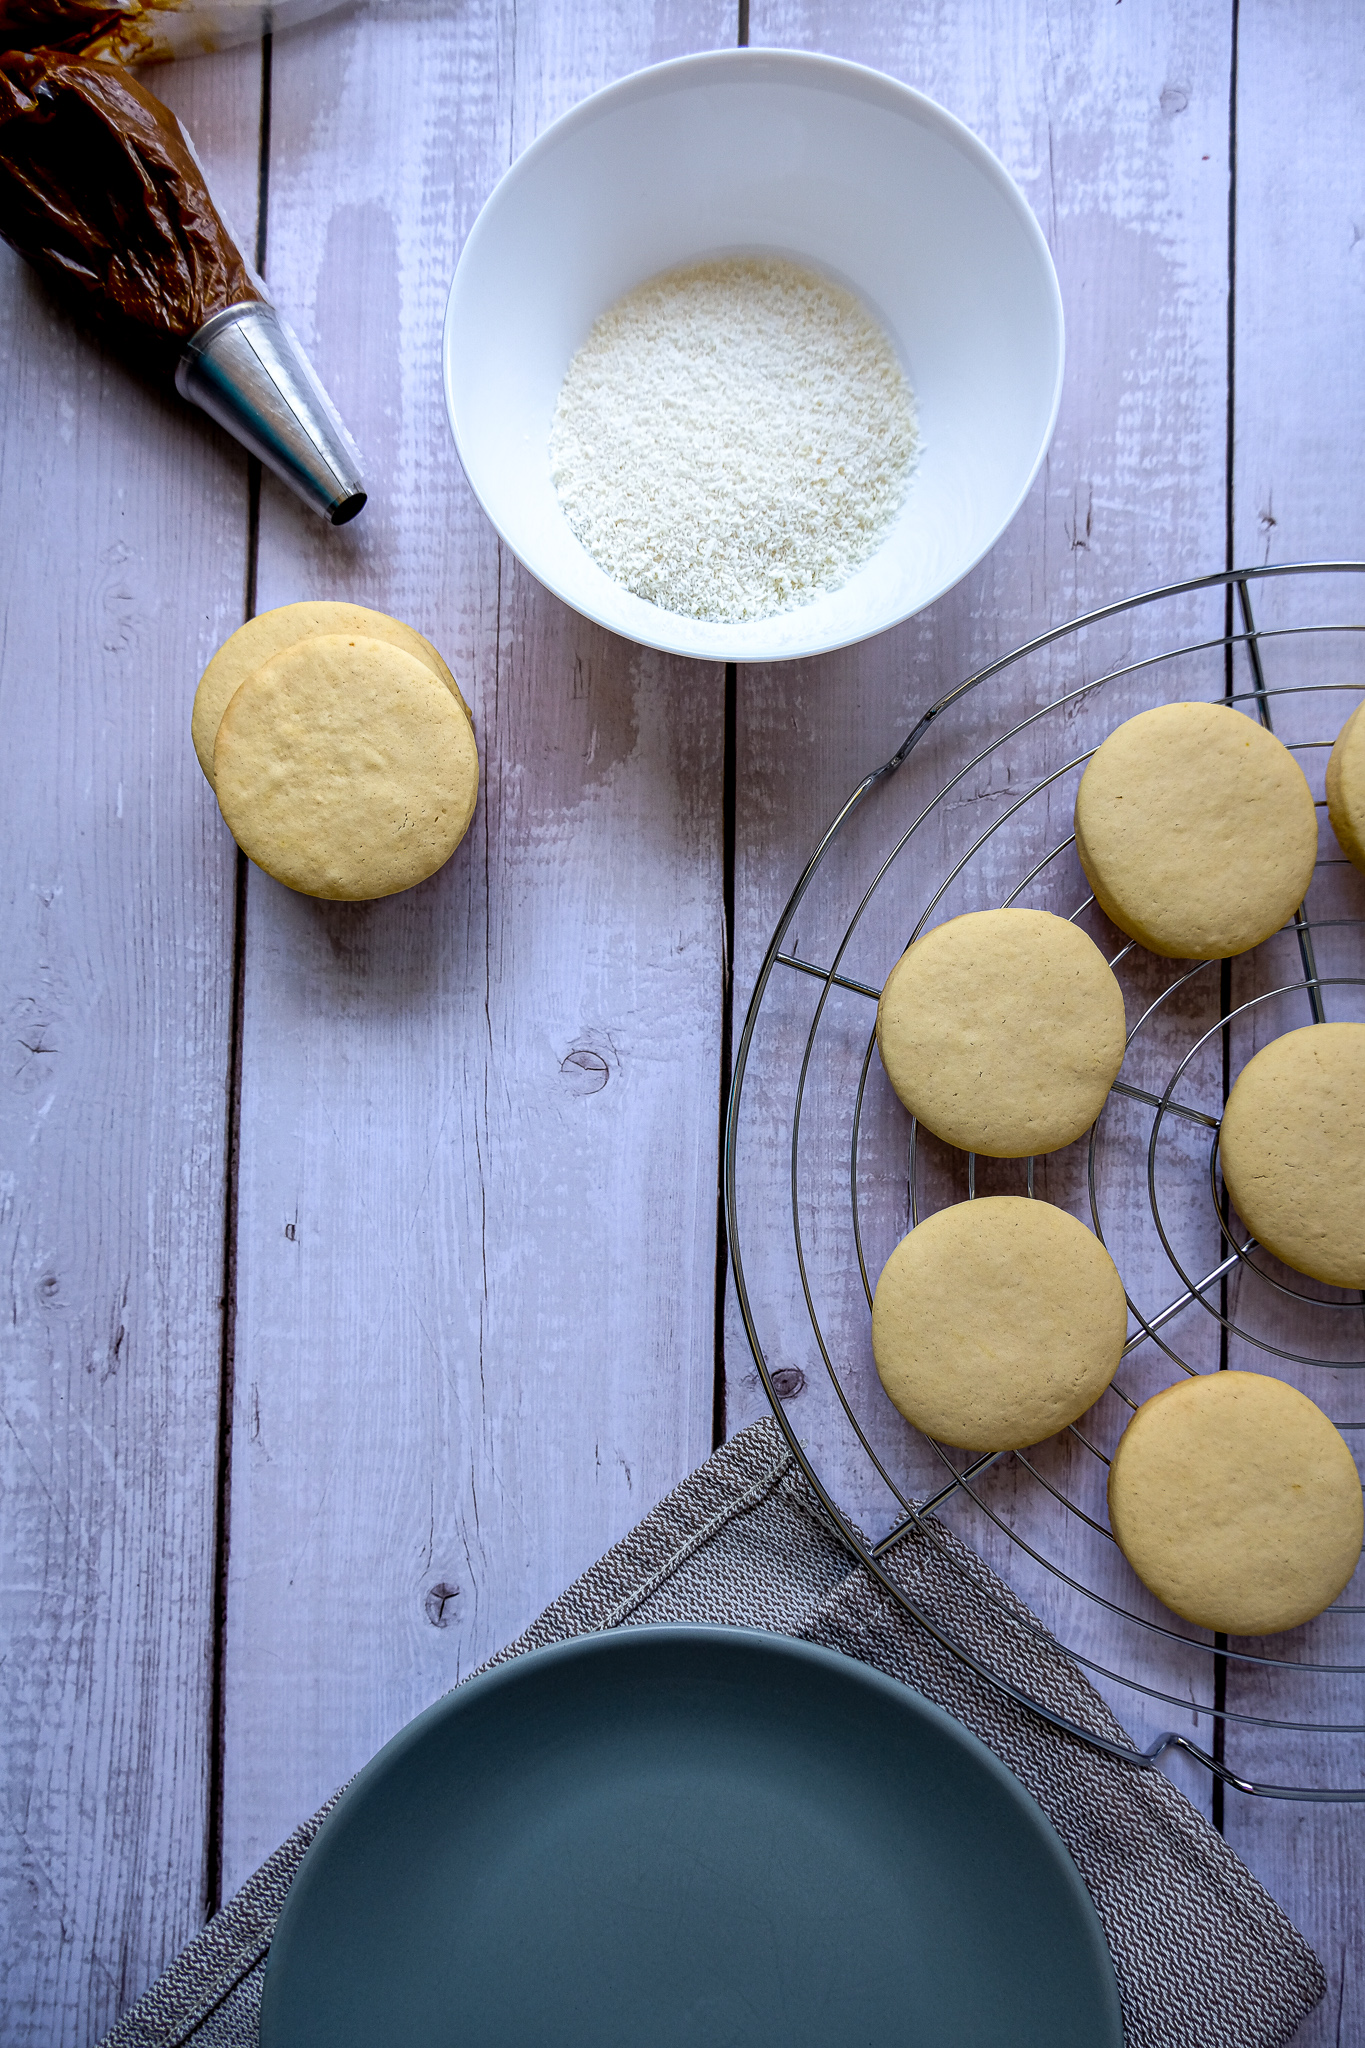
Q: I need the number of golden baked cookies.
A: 8